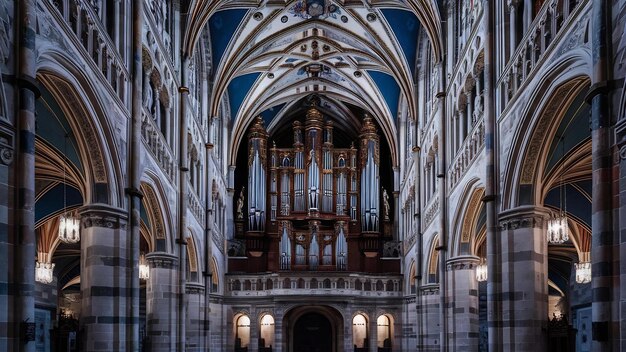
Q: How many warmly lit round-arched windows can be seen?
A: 4